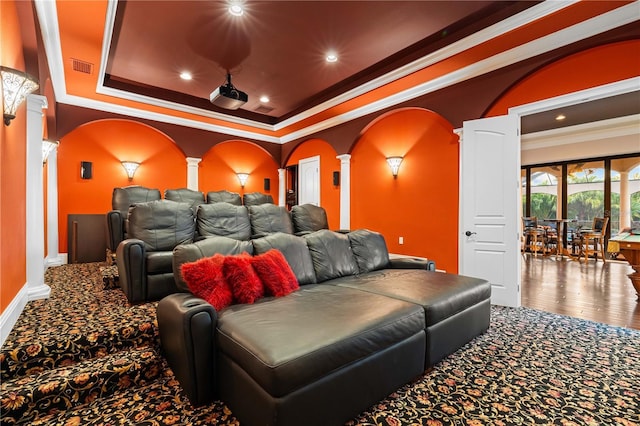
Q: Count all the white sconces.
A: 5